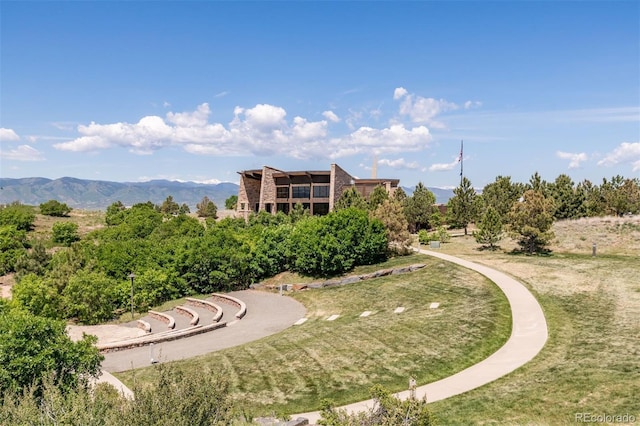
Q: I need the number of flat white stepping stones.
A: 5